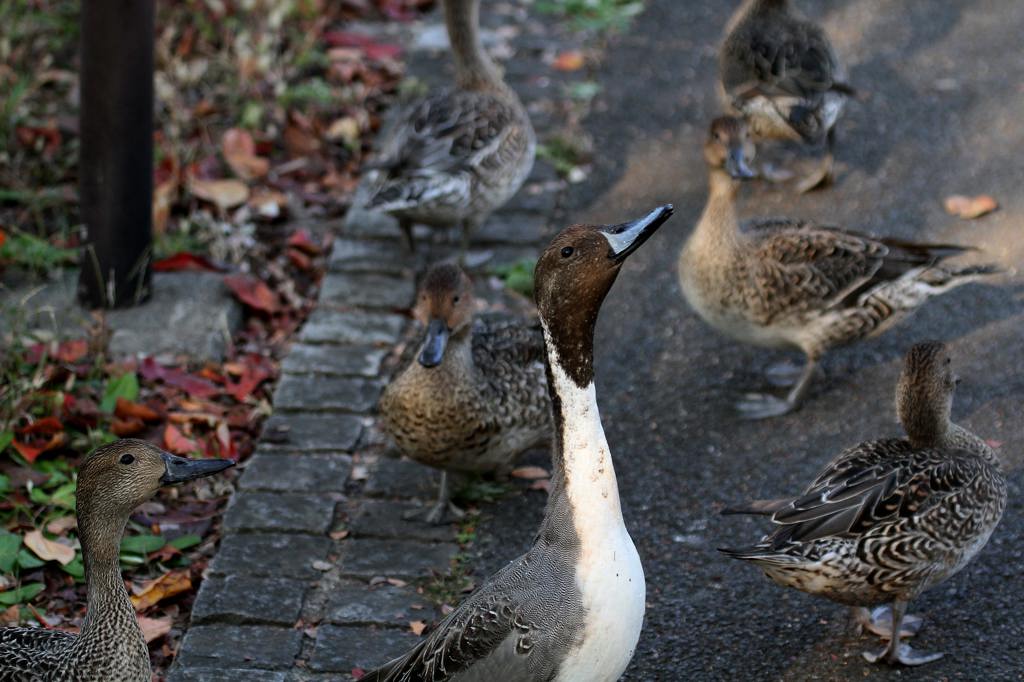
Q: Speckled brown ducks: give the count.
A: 6